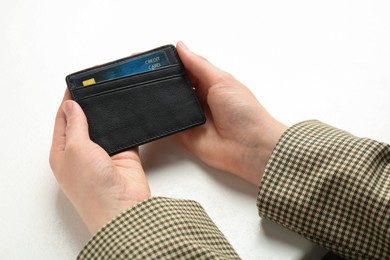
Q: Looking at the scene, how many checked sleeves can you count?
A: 2